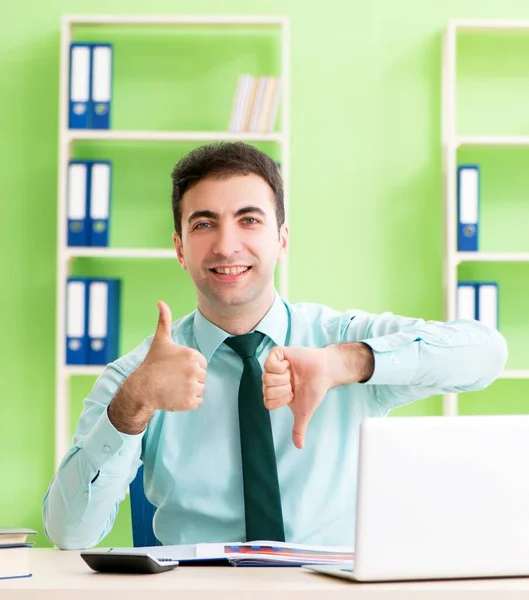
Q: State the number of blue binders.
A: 9